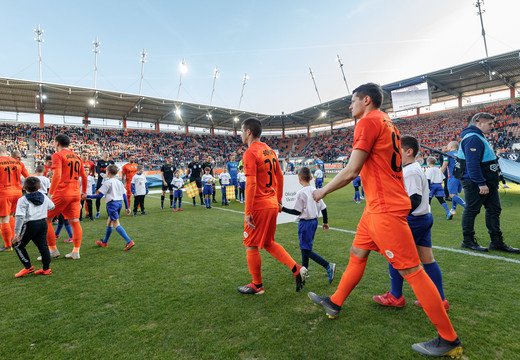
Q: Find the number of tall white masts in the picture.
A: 9